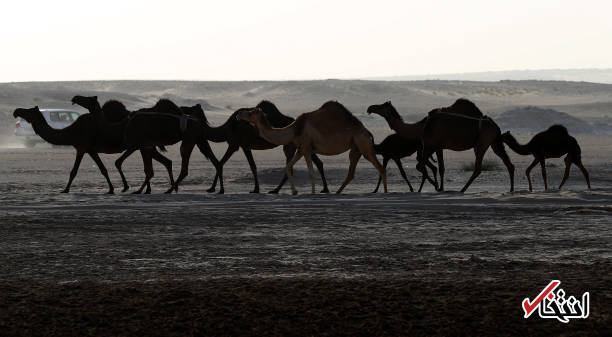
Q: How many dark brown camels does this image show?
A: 6